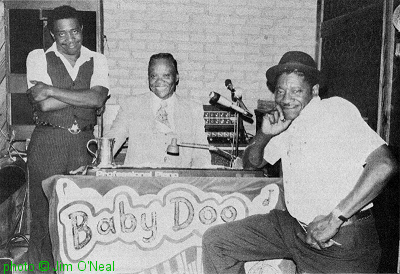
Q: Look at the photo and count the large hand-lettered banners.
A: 1